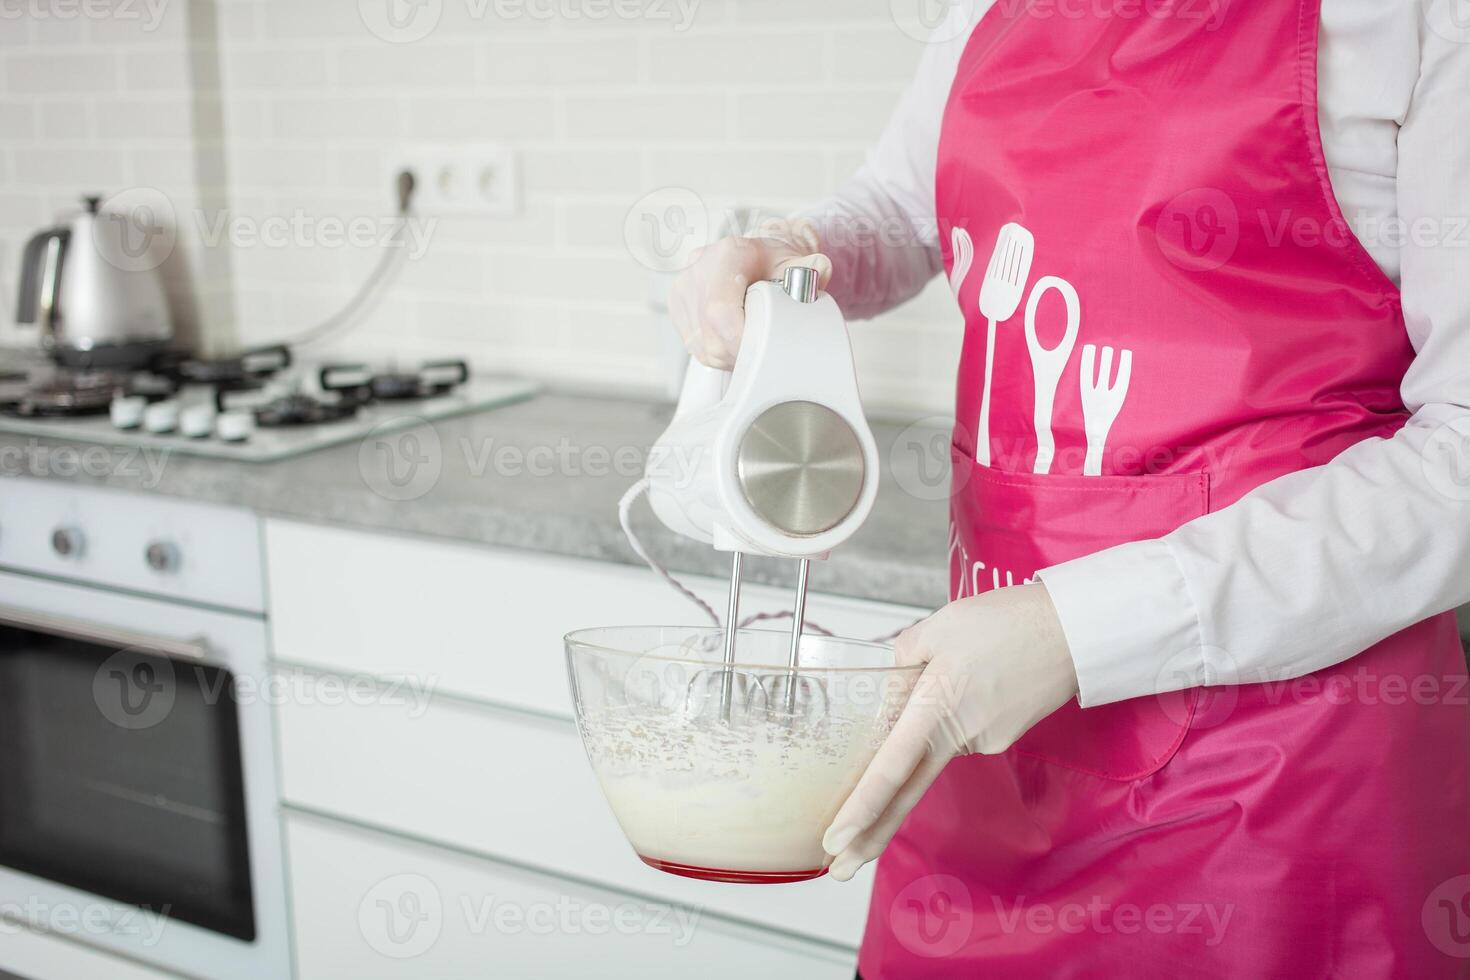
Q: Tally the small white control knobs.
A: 4